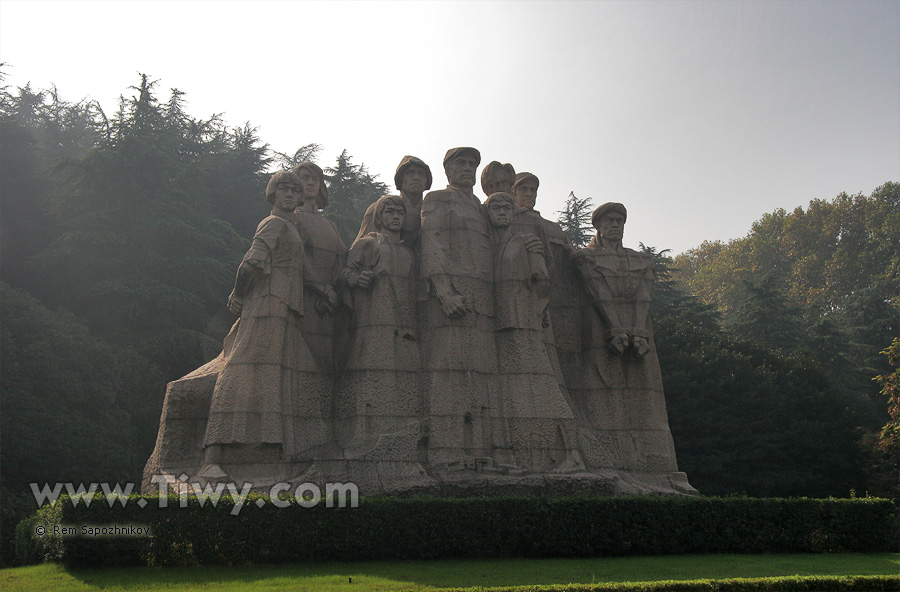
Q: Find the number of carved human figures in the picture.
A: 9